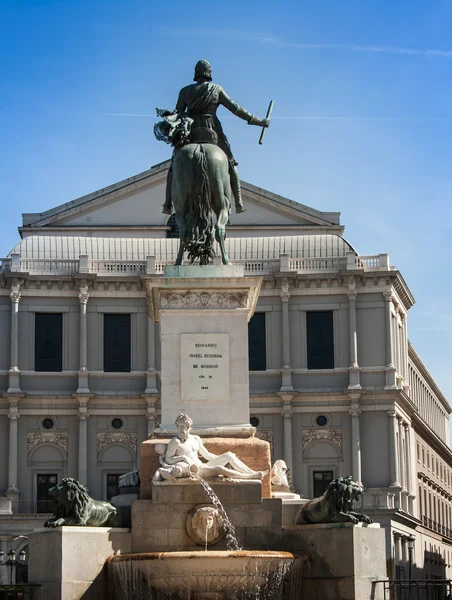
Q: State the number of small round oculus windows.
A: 4